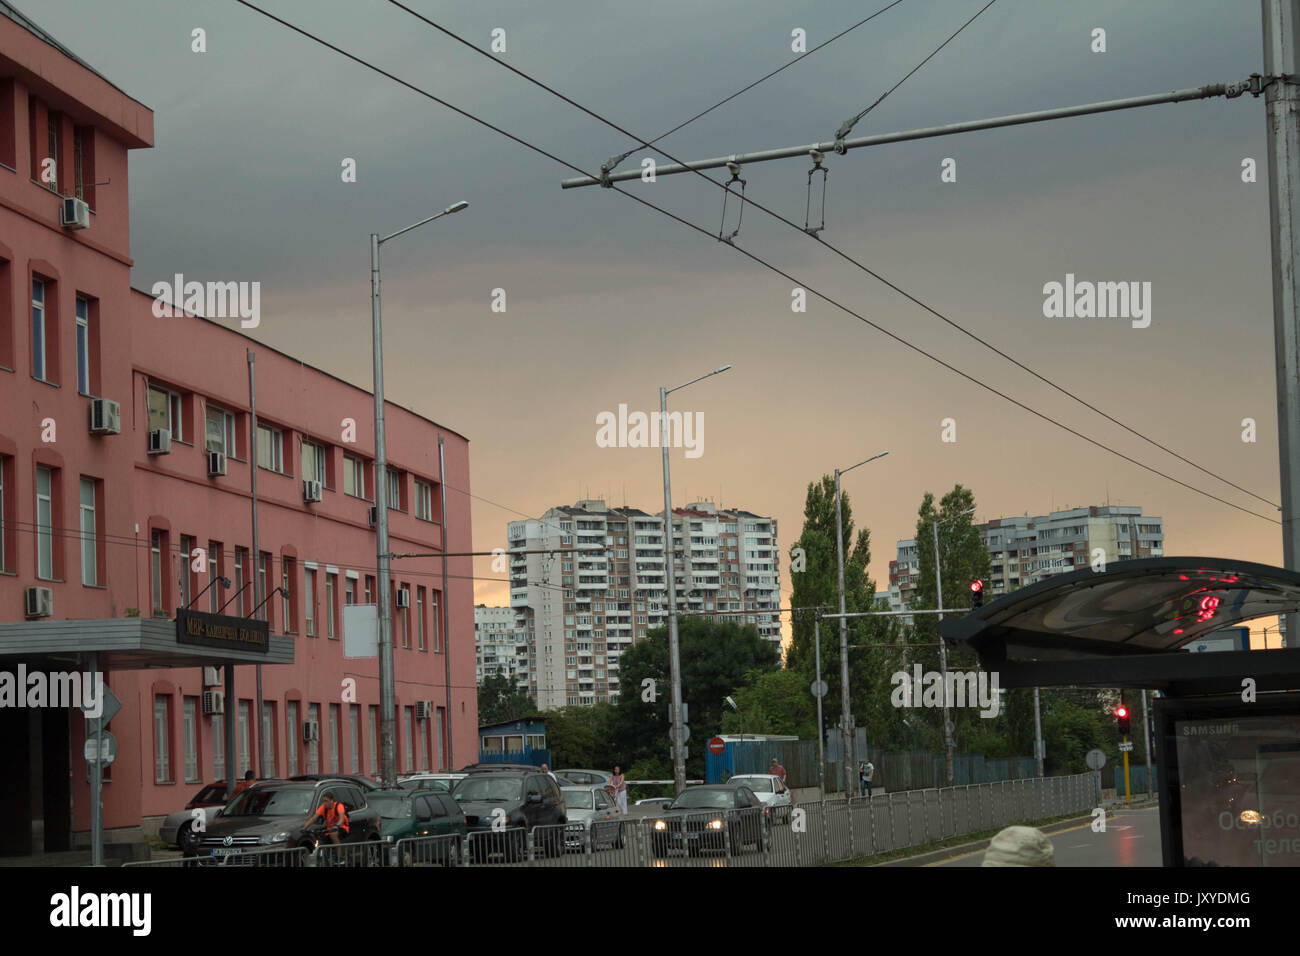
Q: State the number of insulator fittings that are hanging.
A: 2